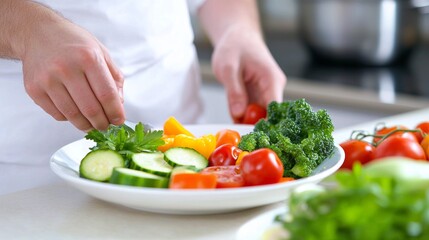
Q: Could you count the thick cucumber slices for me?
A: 4